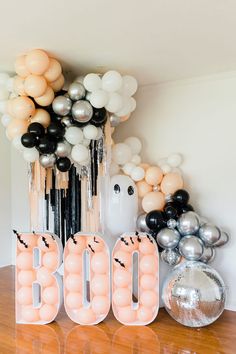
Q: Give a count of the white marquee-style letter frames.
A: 3